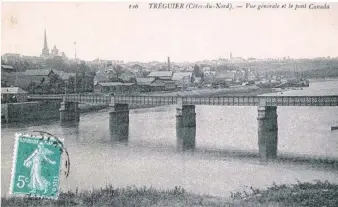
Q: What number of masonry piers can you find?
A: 4